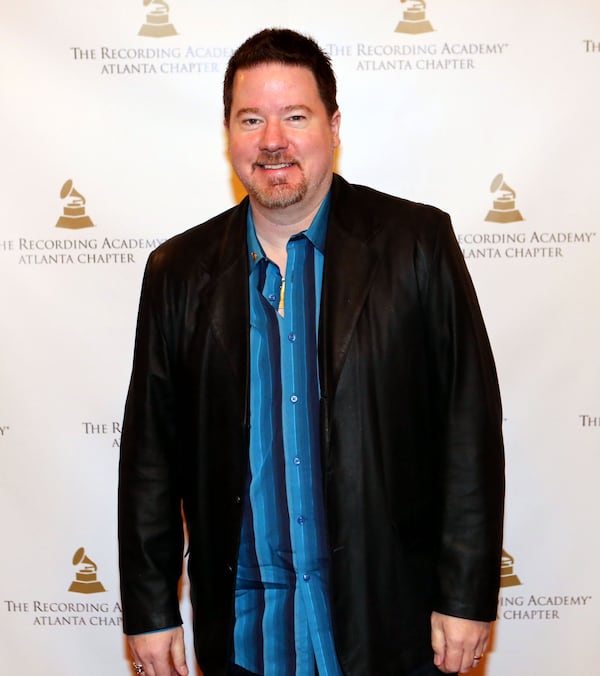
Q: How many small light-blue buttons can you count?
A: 6